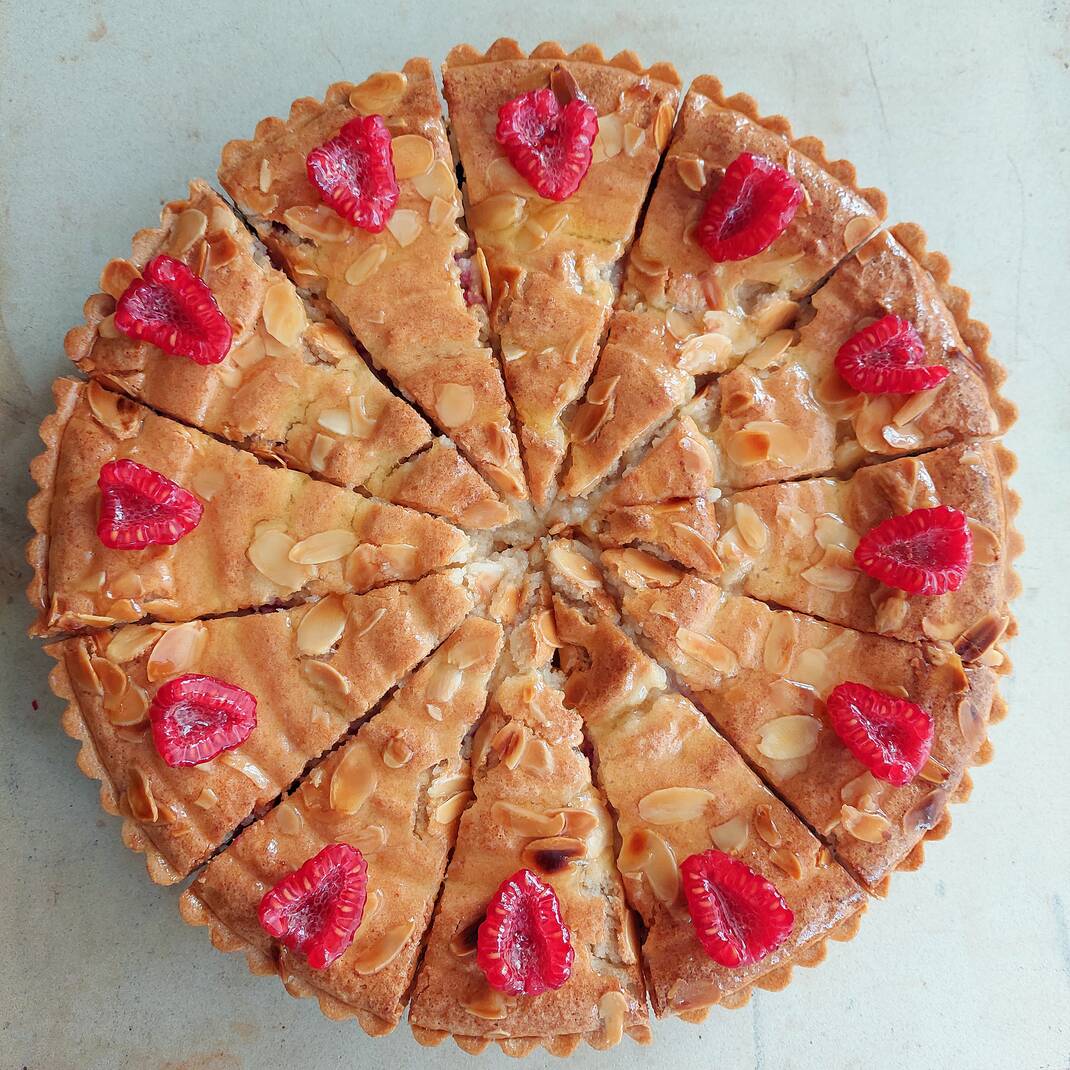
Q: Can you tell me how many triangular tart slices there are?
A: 12